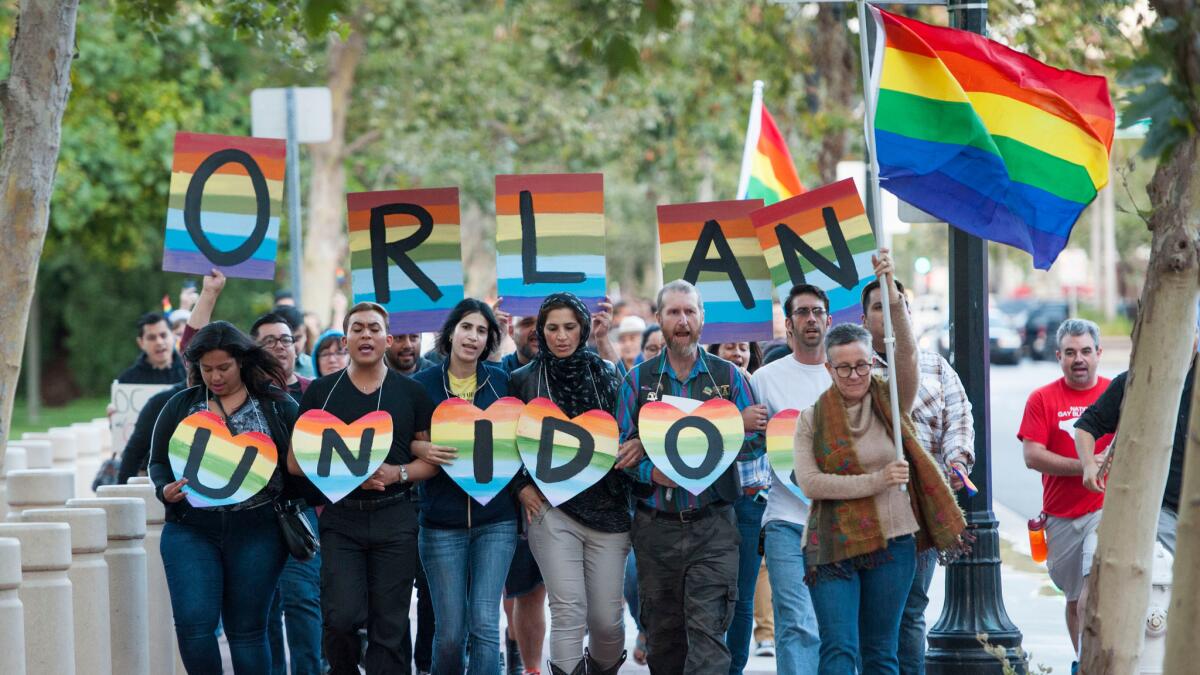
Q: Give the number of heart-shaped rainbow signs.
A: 6